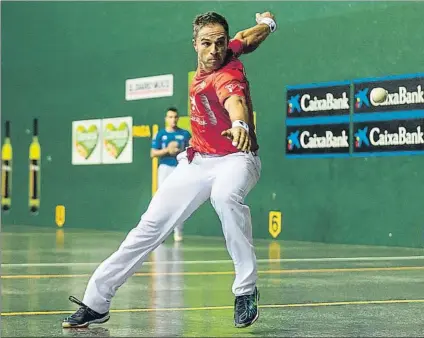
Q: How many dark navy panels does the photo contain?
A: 4